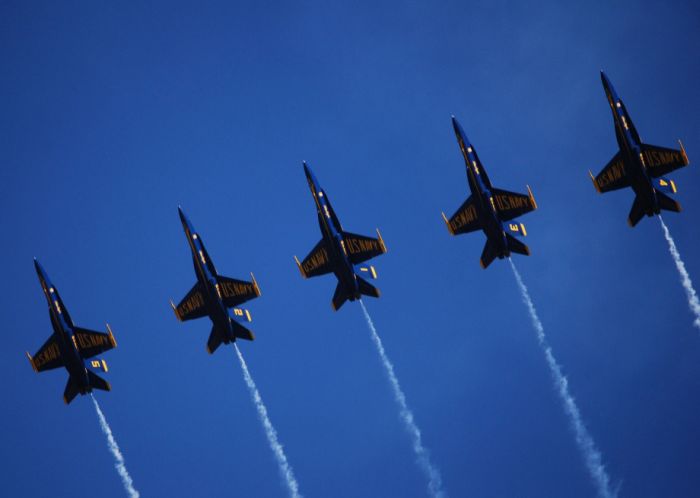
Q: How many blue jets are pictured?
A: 5